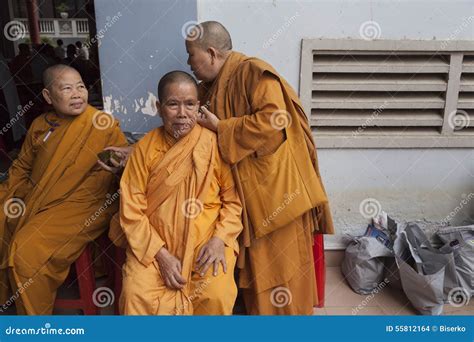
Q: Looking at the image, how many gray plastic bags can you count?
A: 3